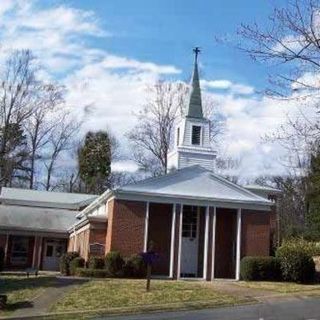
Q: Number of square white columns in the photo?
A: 6